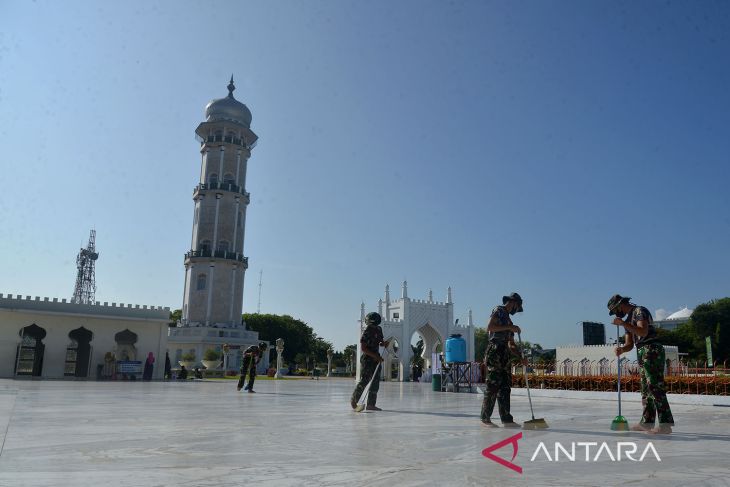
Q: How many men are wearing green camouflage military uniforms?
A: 4